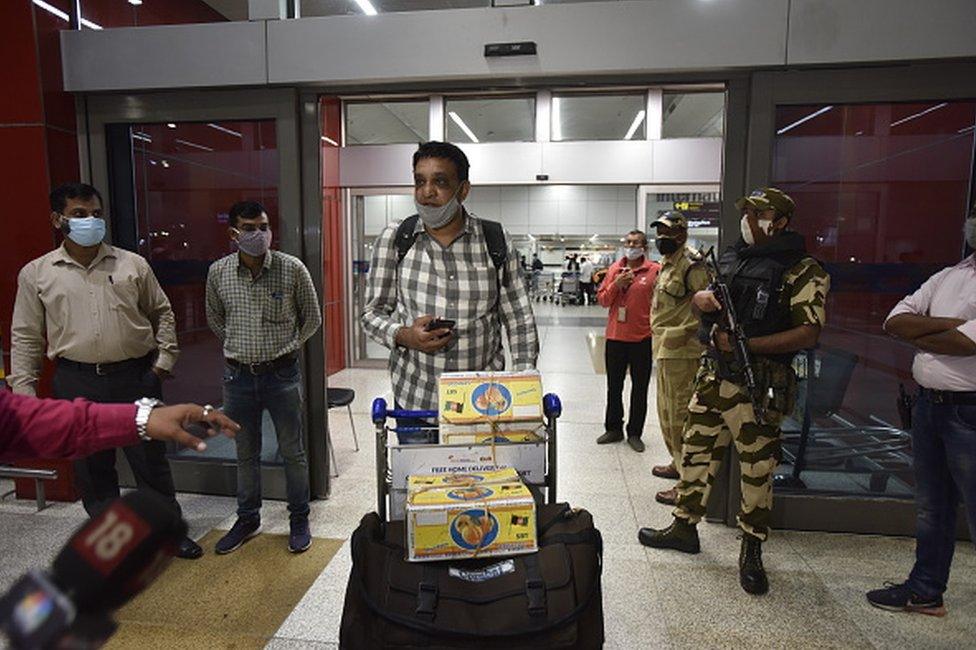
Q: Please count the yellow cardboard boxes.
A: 3